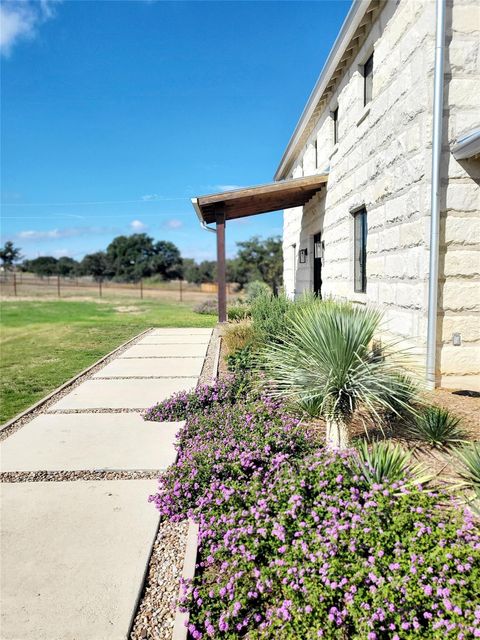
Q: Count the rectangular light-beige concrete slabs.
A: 7